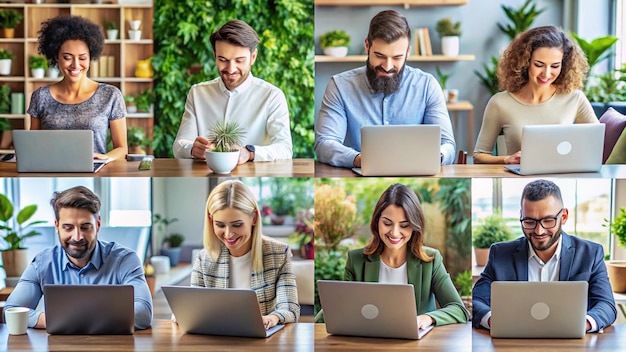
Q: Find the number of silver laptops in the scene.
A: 6